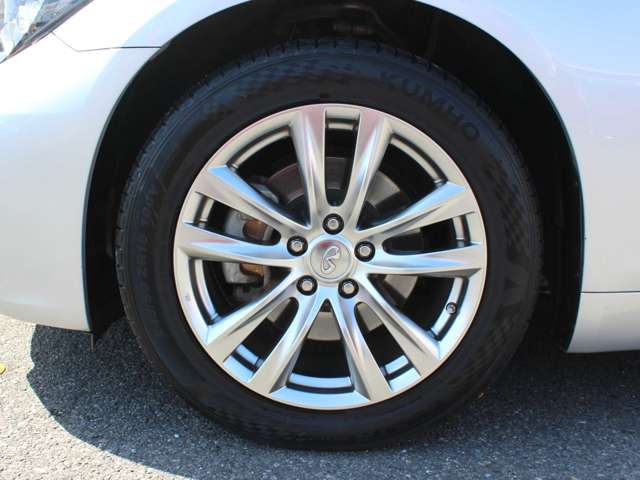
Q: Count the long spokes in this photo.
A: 10